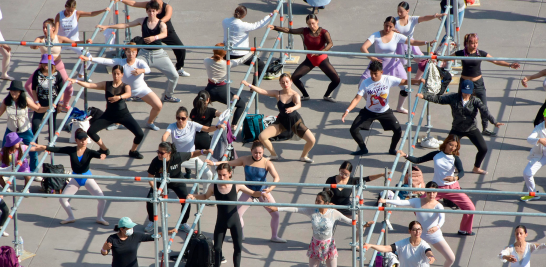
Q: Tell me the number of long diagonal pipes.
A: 6